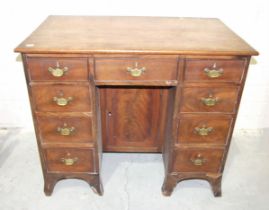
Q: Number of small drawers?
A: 8